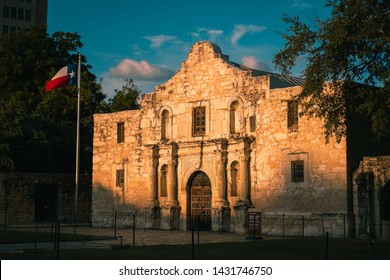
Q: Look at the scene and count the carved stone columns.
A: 4